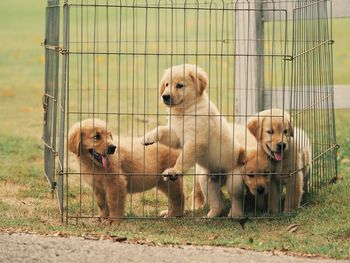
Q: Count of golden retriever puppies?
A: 4